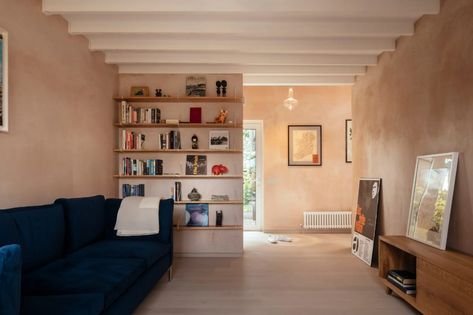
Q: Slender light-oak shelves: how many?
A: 6